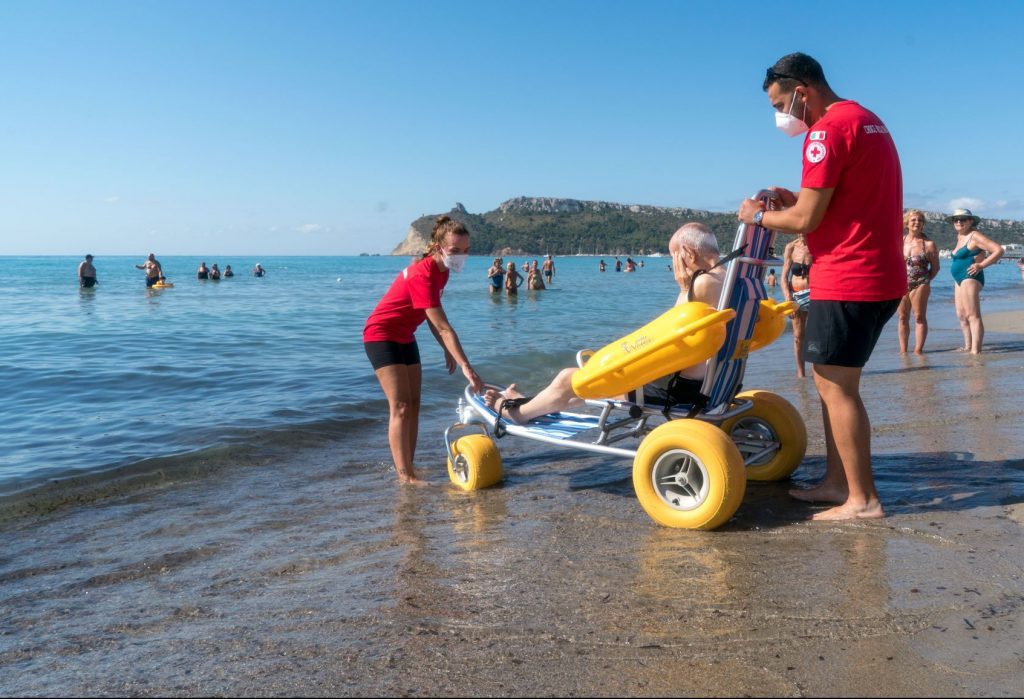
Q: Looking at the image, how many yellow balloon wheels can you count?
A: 3